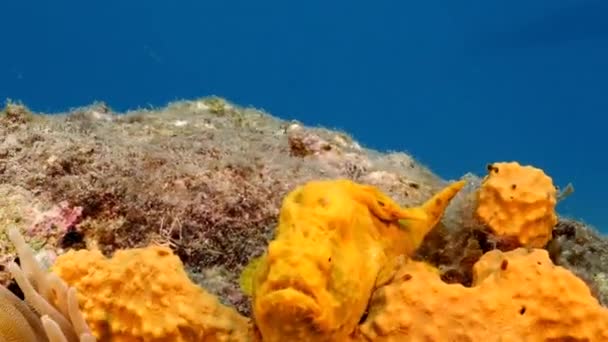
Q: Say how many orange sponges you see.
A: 3